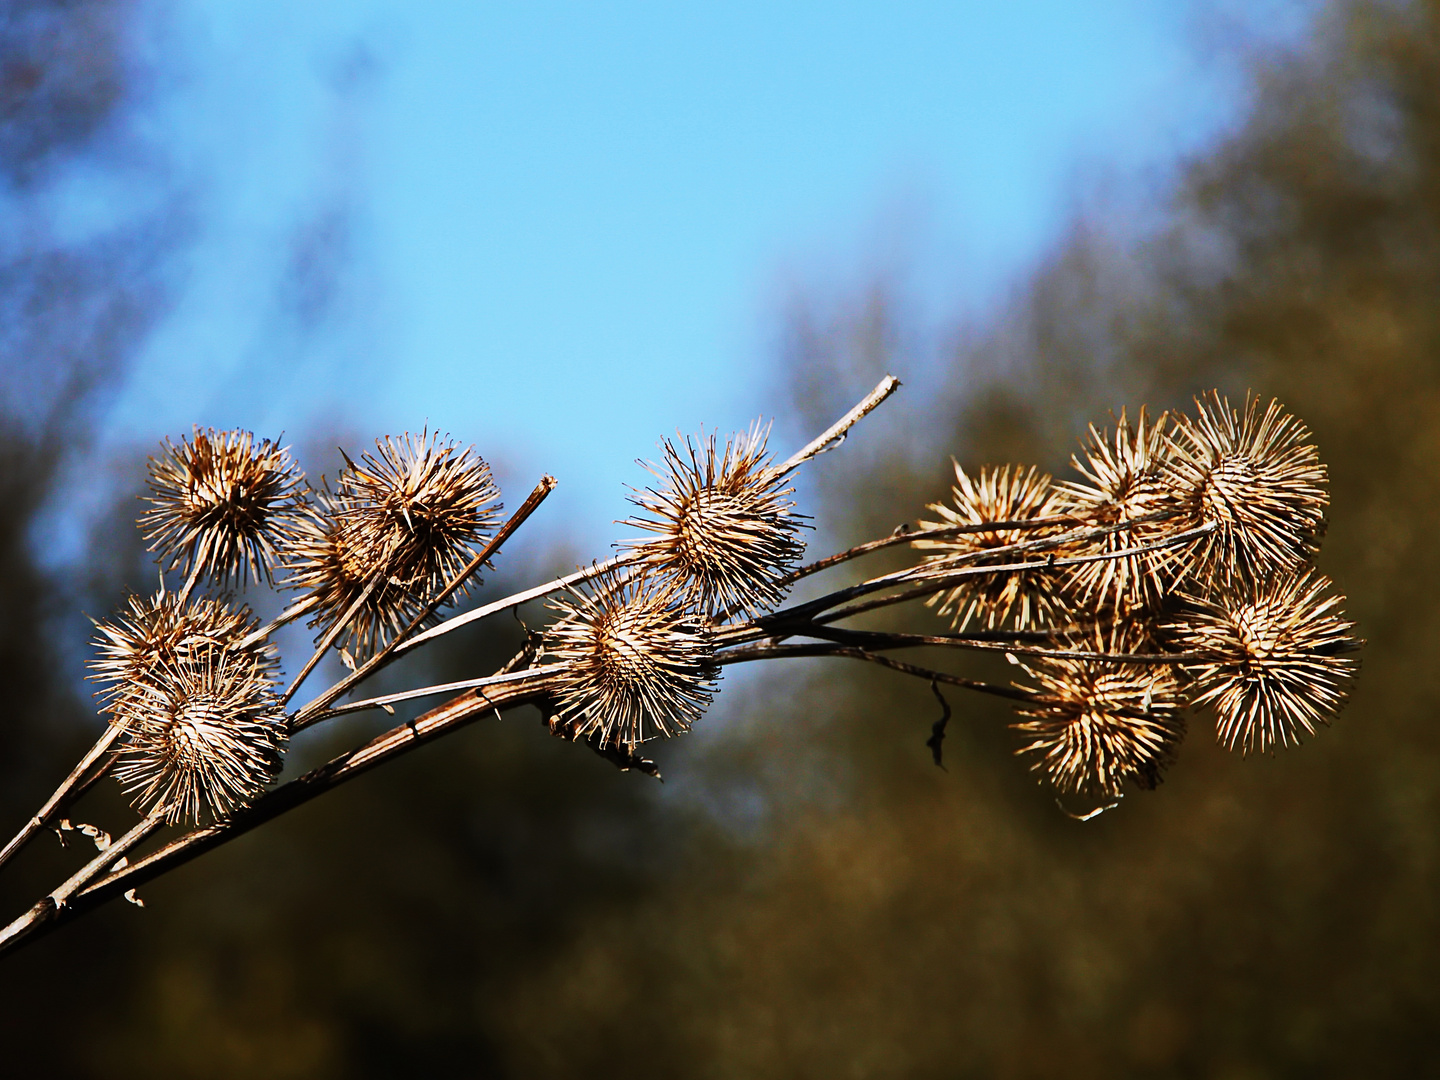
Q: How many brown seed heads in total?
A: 12